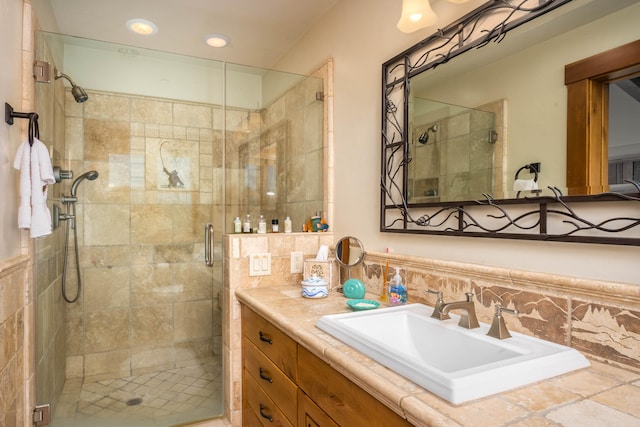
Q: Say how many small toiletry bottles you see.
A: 5